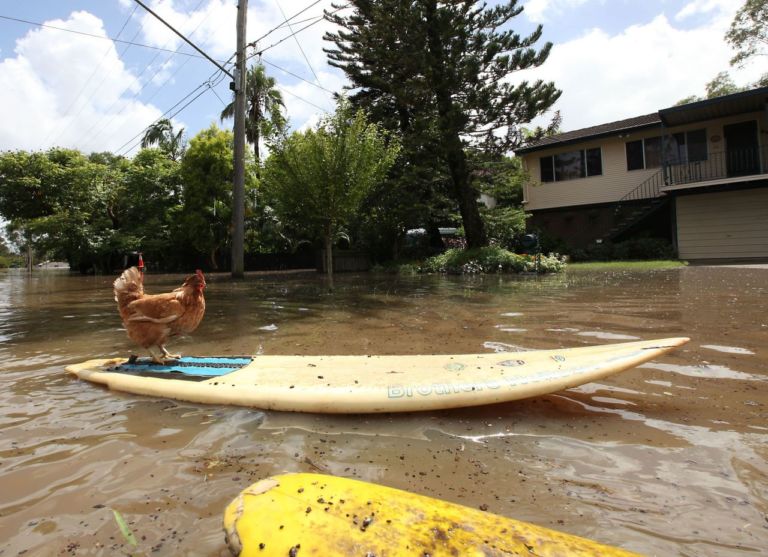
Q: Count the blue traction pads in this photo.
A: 1